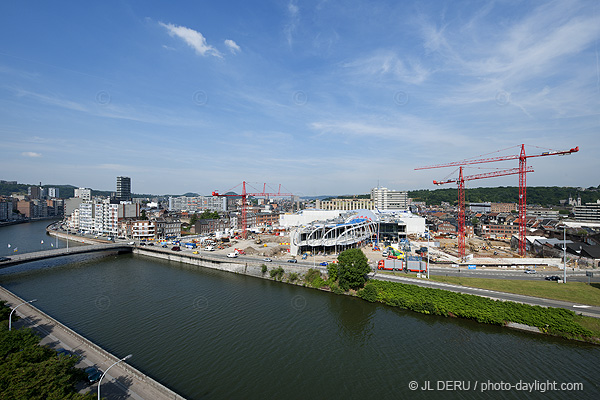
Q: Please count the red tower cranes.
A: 3